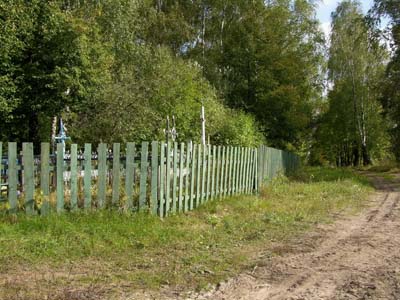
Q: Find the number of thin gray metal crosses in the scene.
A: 2